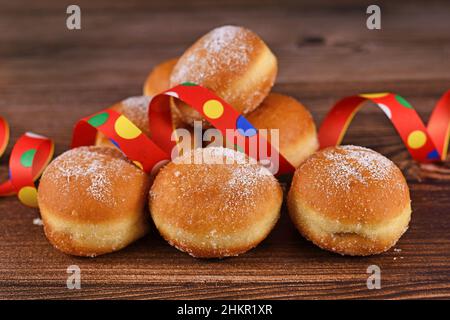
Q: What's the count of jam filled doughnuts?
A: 7